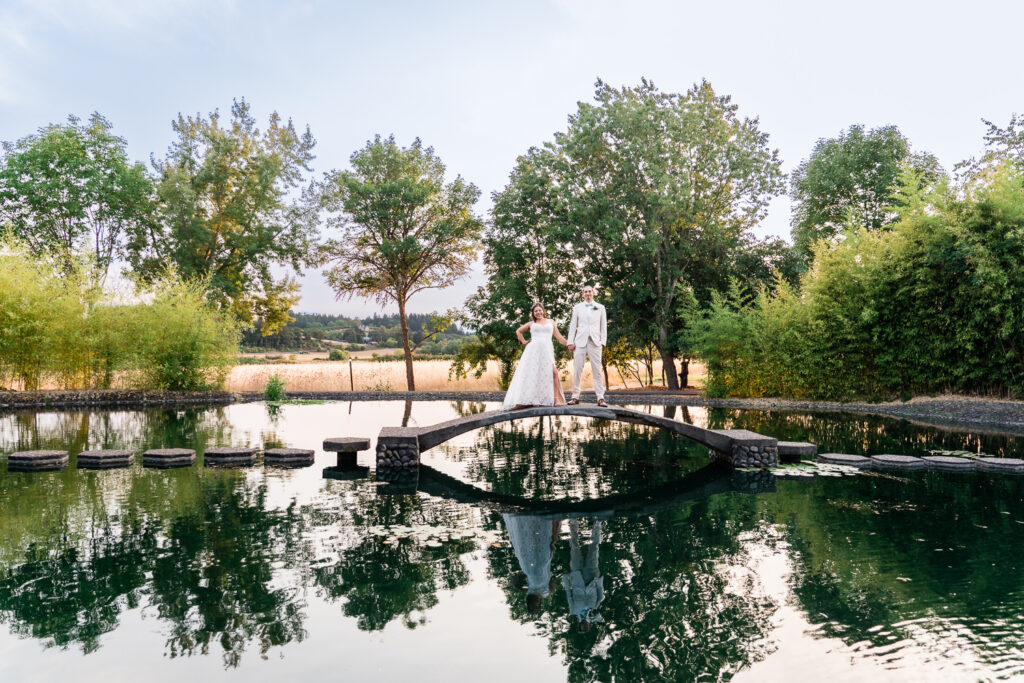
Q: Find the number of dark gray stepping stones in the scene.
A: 11